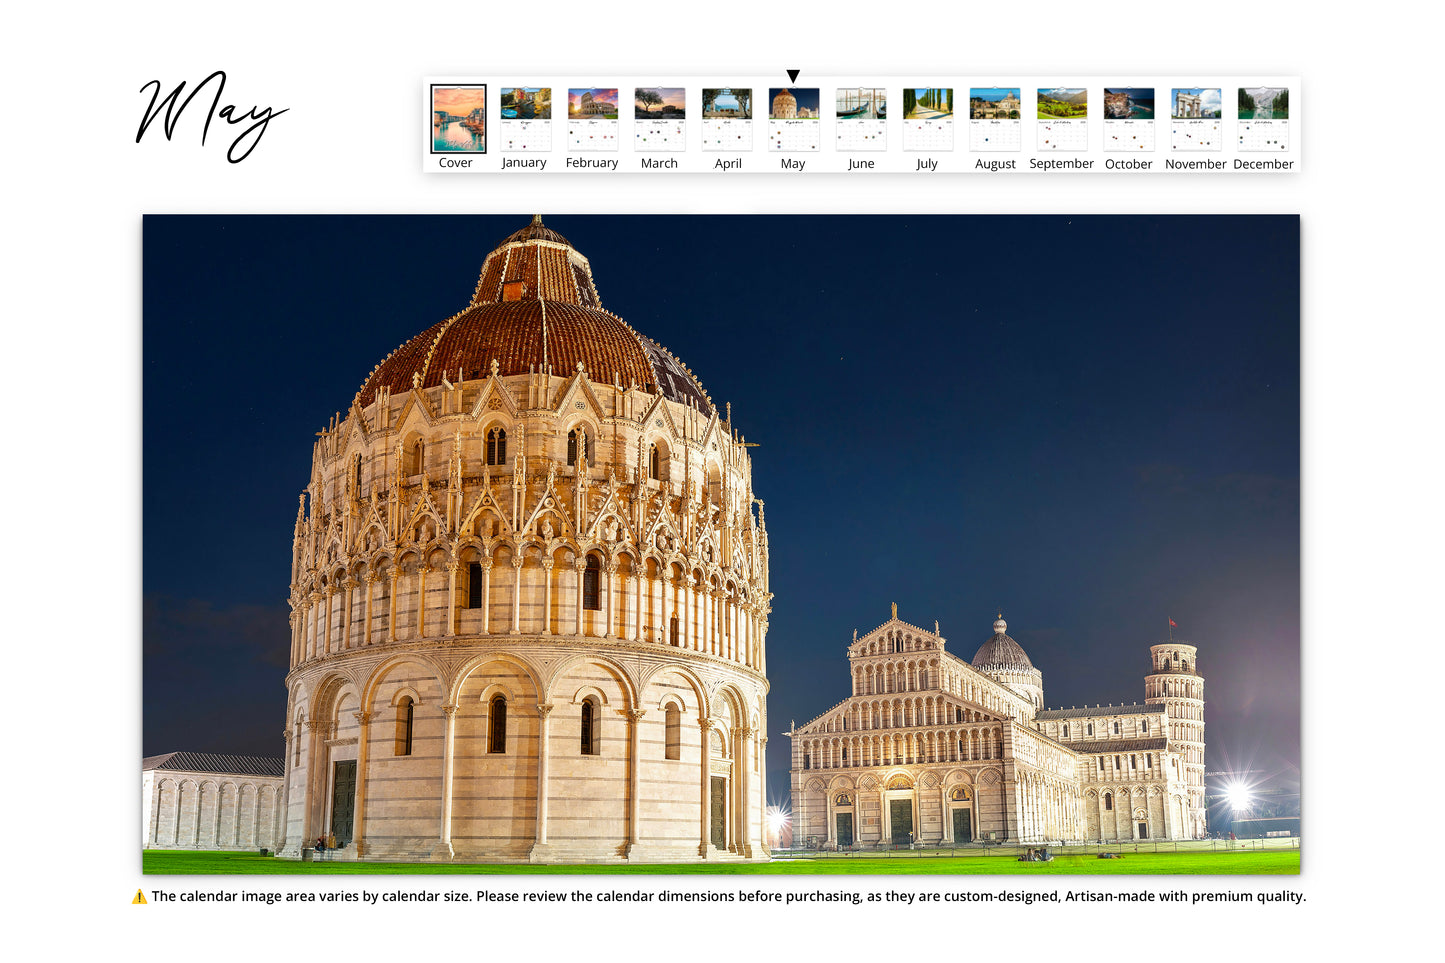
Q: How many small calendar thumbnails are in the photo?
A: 13